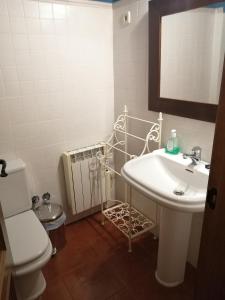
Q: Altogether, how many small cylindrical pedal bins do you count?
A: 1